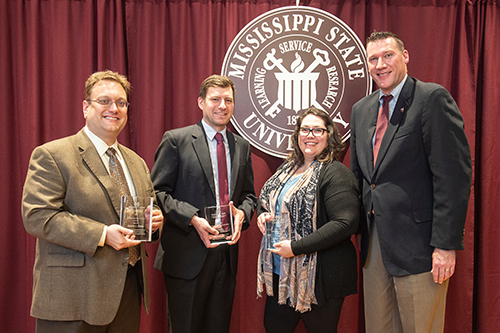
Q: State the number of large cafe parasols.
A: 0